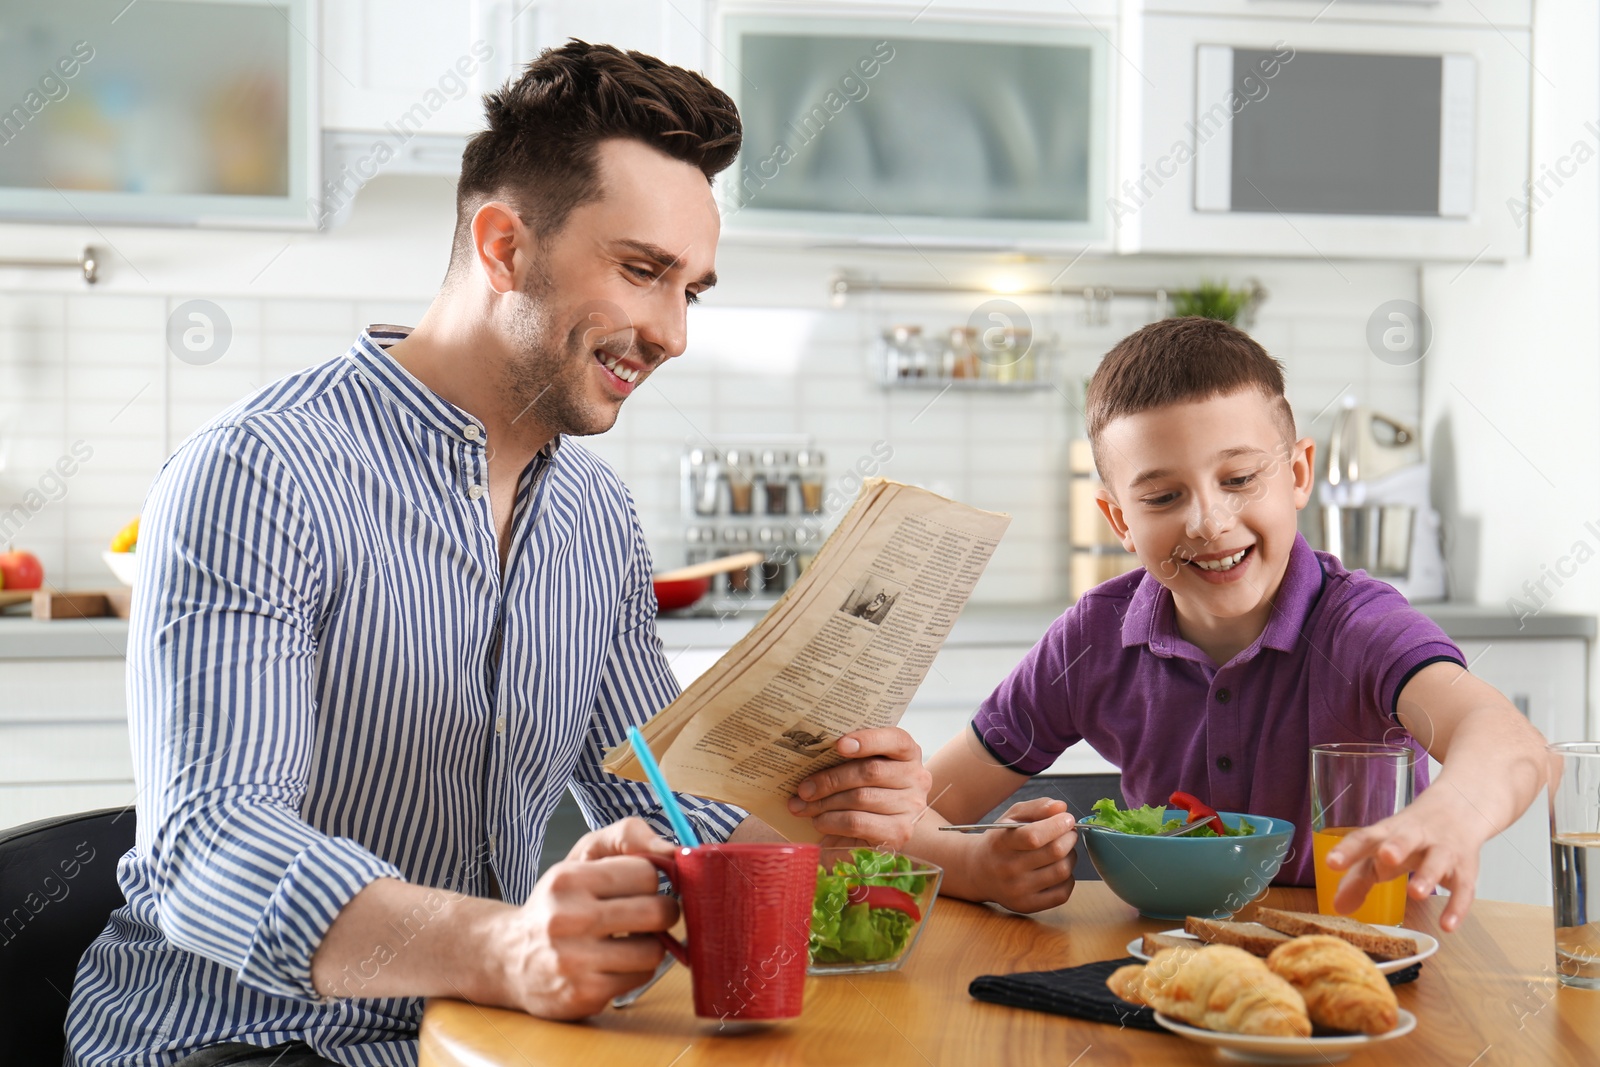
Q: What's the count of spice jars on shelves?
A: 11